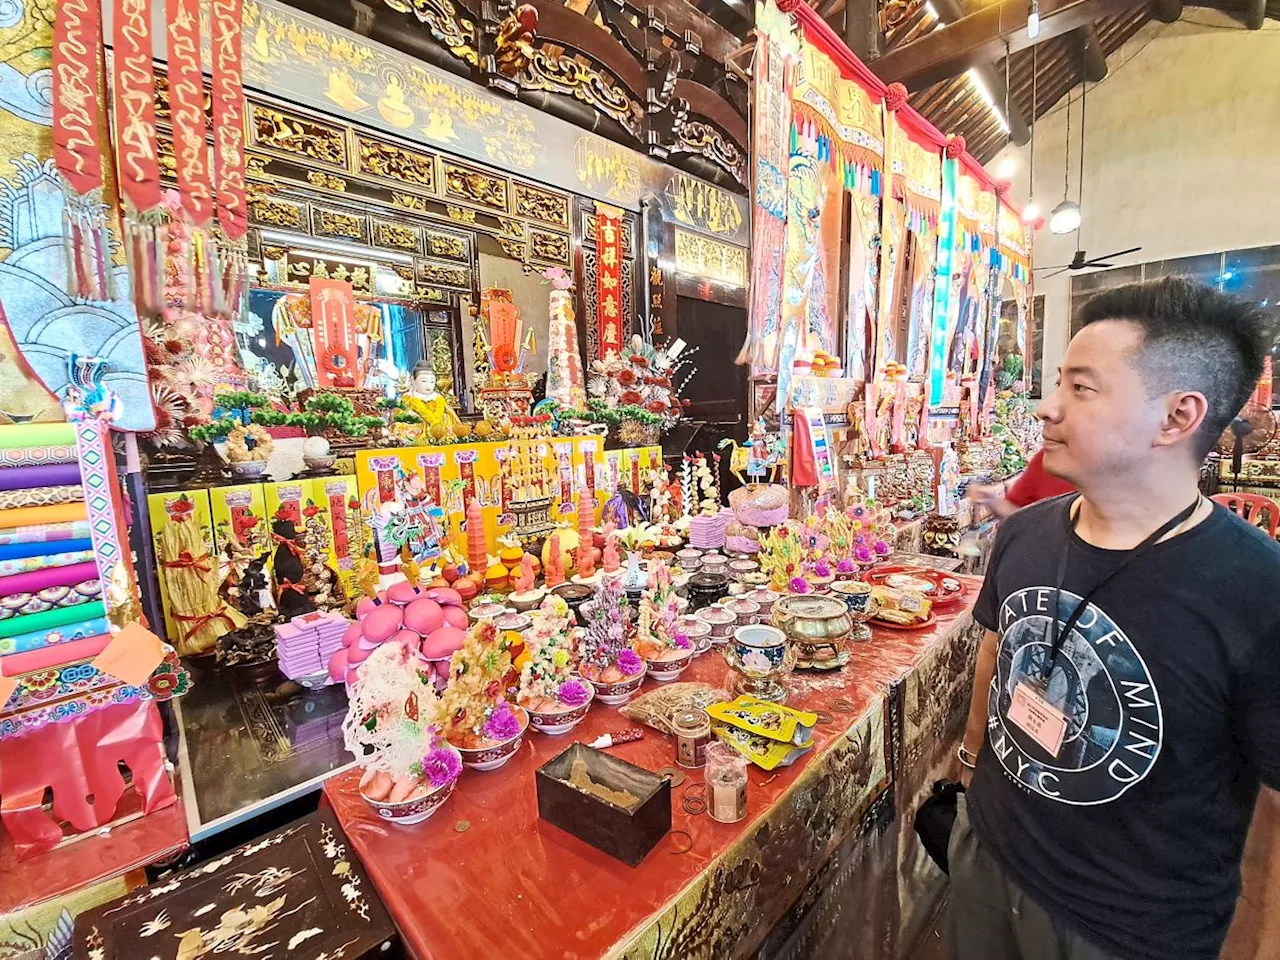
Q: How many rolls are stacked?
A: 13